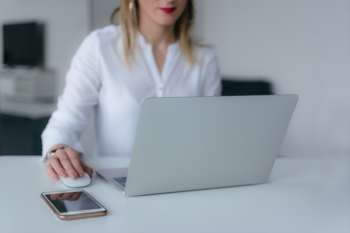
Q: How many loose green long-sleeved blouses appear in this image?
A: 0